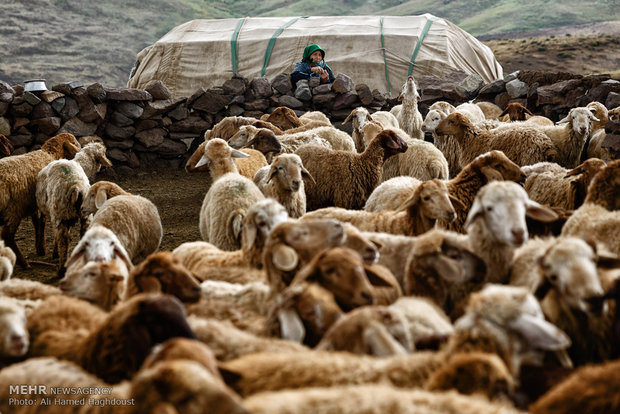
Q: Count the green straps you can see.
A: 4